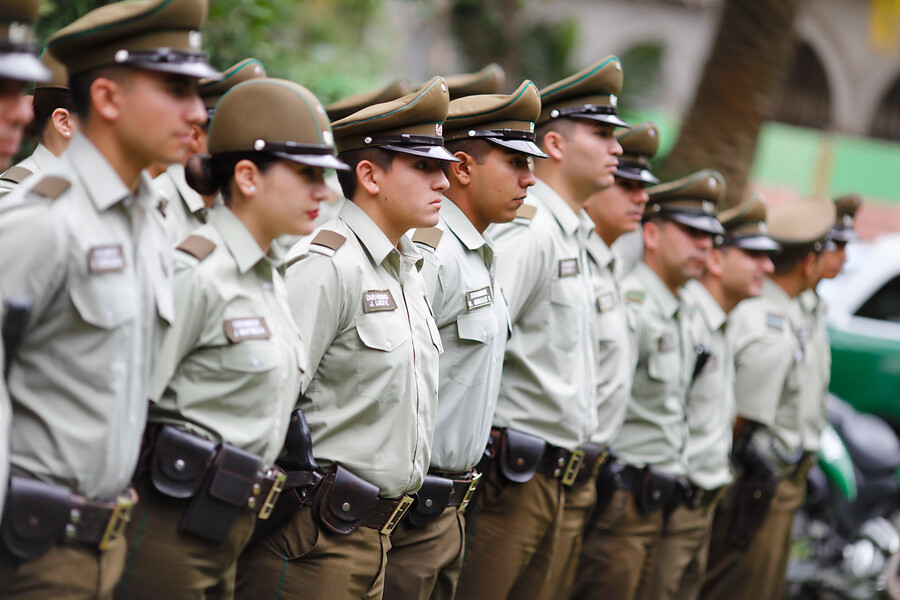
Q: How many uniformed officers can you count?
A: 15